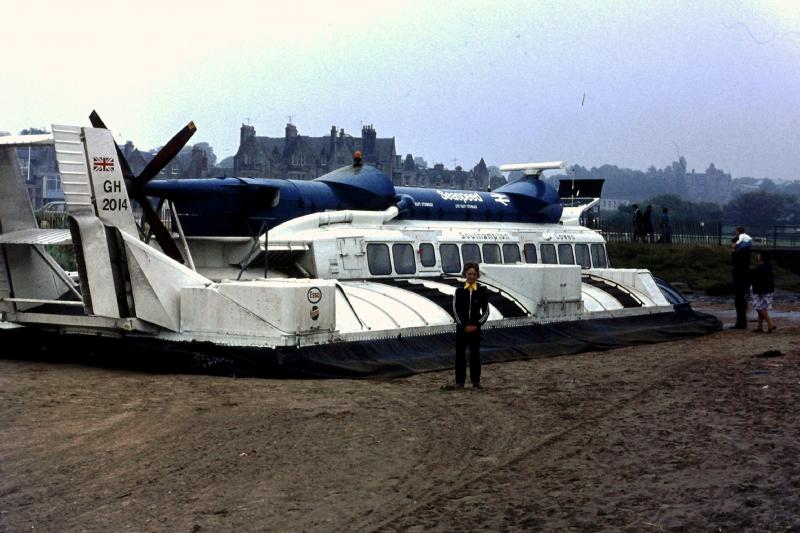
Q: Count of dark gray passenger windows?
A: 12